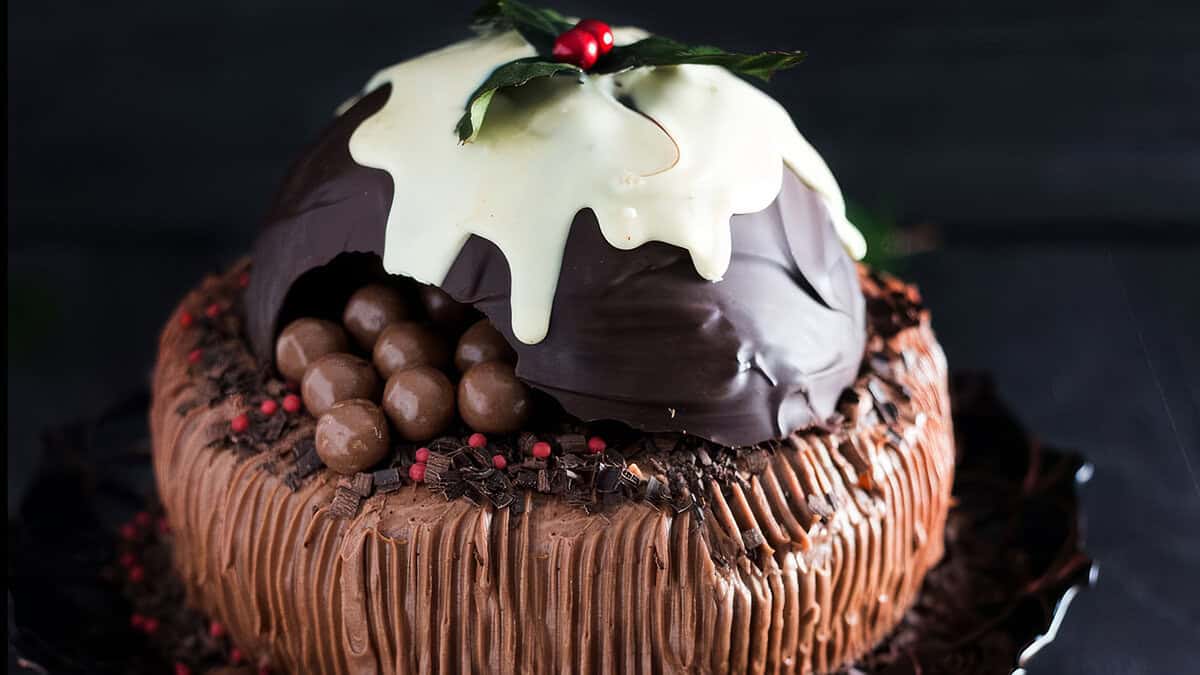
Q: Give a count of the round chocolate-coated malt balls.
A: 9